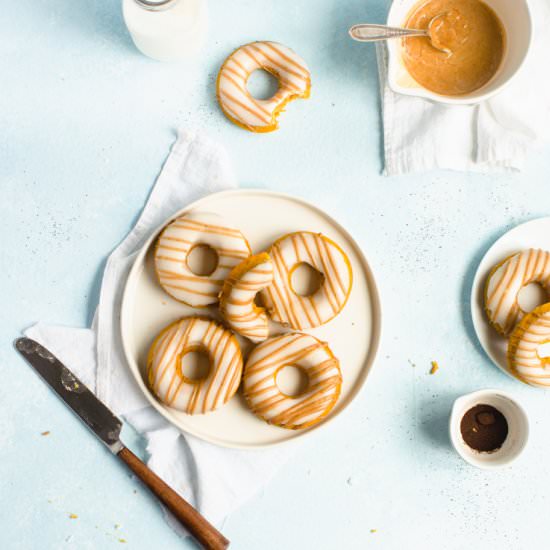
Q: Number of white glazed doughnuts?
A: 8